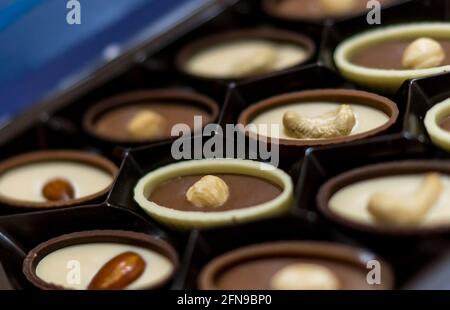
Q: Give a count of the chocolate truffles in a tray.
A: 11